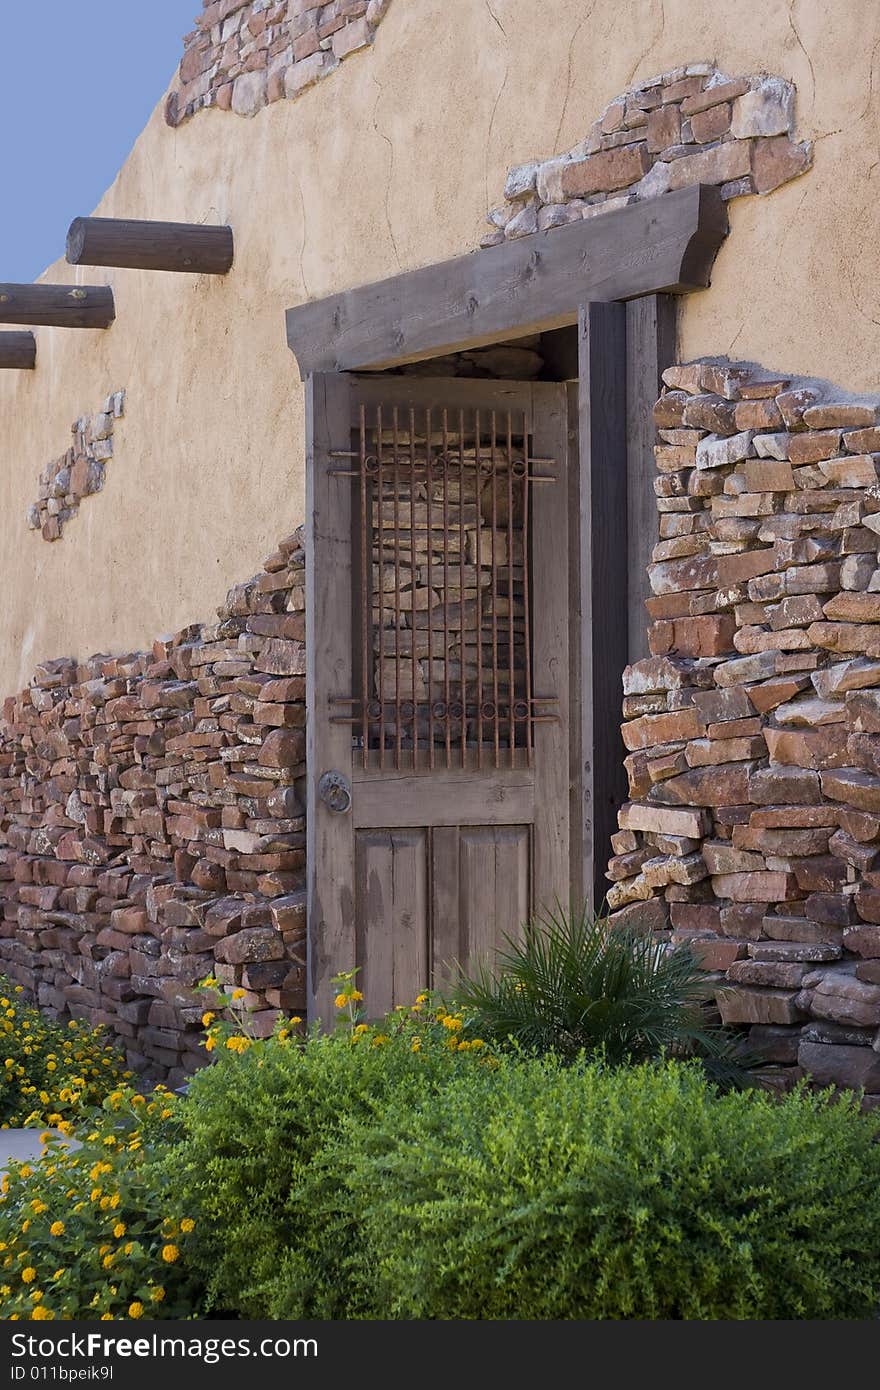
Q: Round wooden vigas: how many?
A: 3